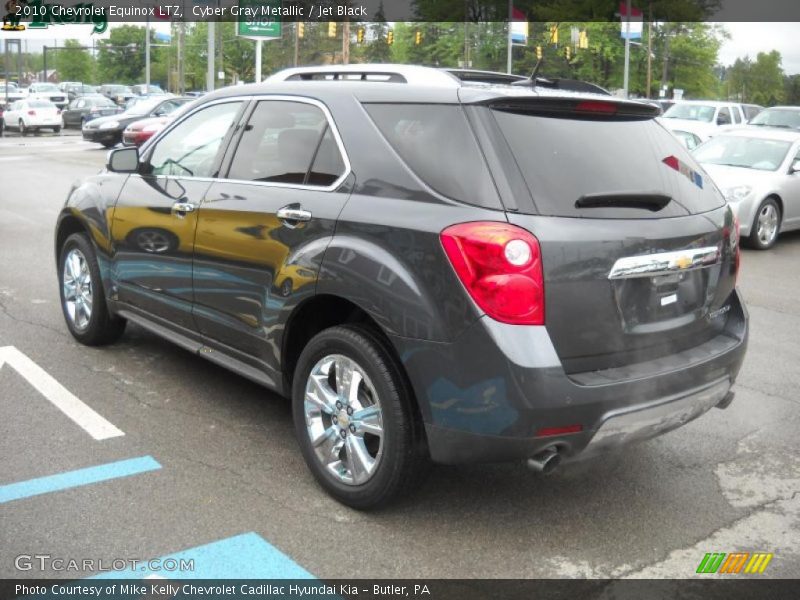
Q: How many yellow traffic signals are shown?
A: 9